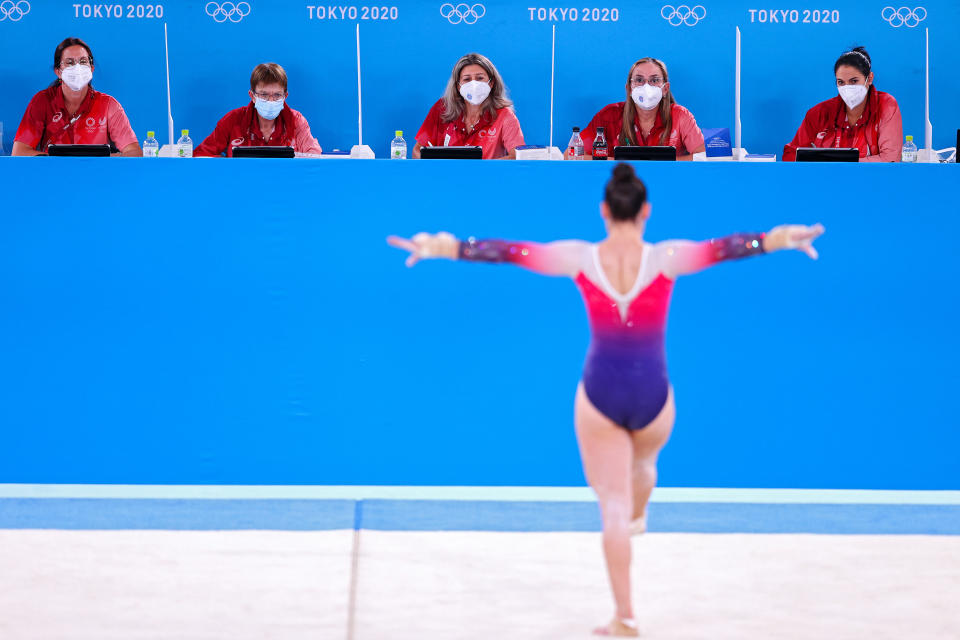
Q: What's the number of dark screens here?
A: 5